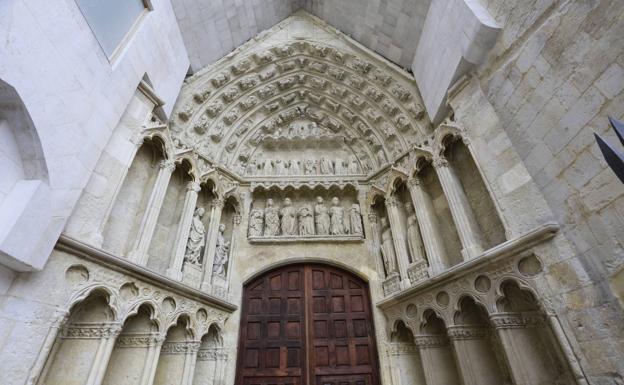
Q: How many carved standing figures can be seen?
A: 11